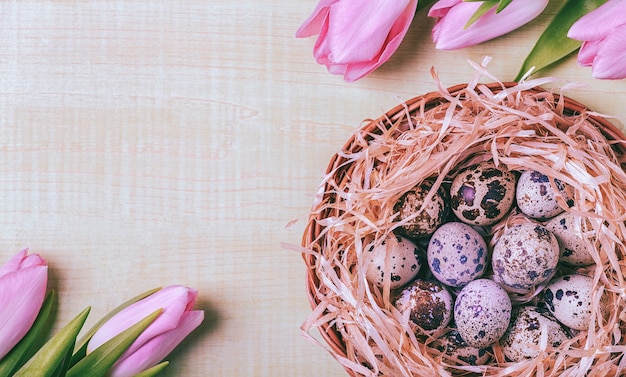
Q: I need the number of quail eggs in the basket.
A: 12